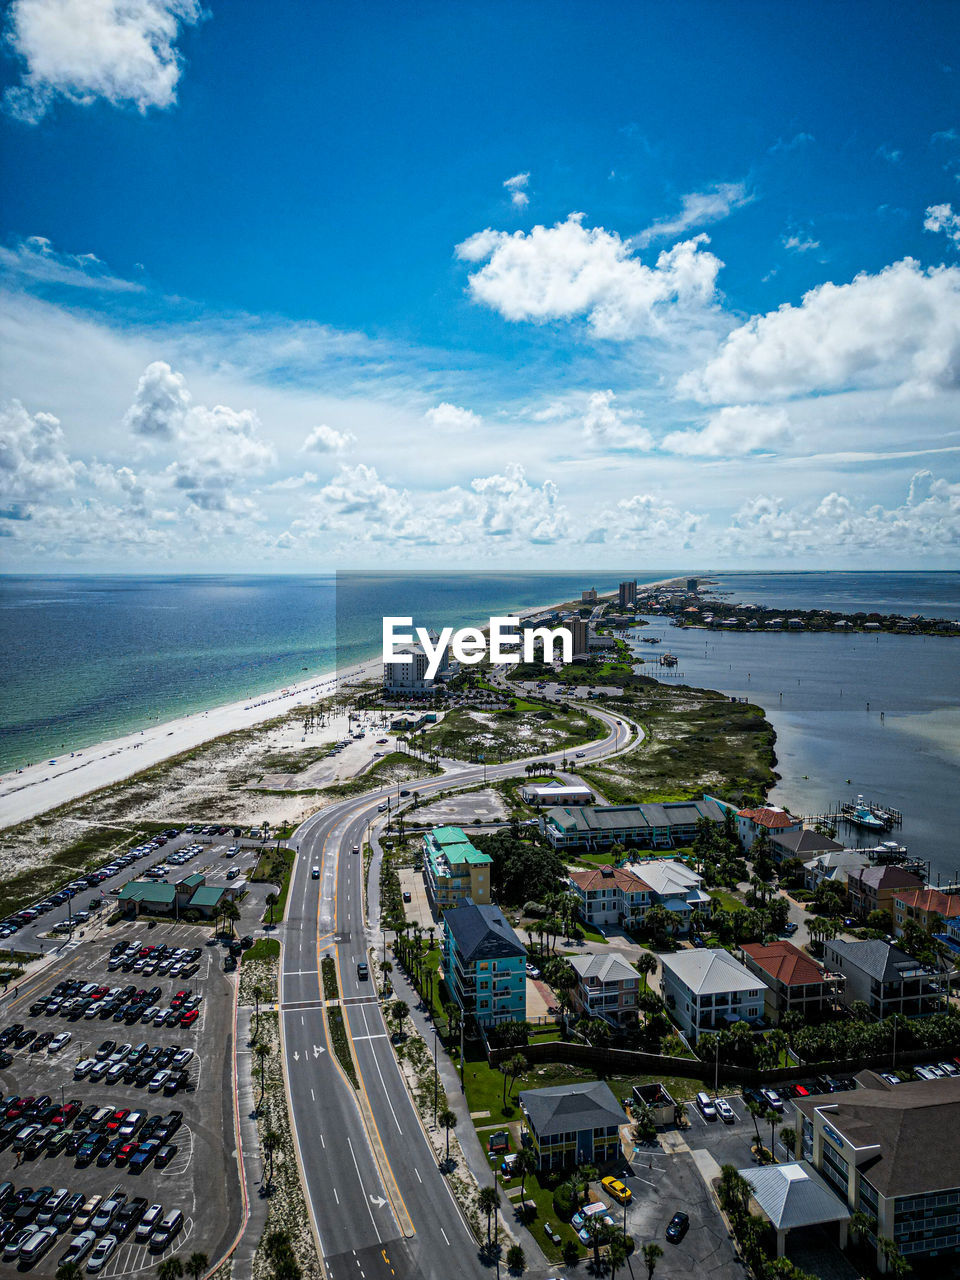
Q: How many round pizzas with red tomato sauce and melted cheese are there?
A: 0